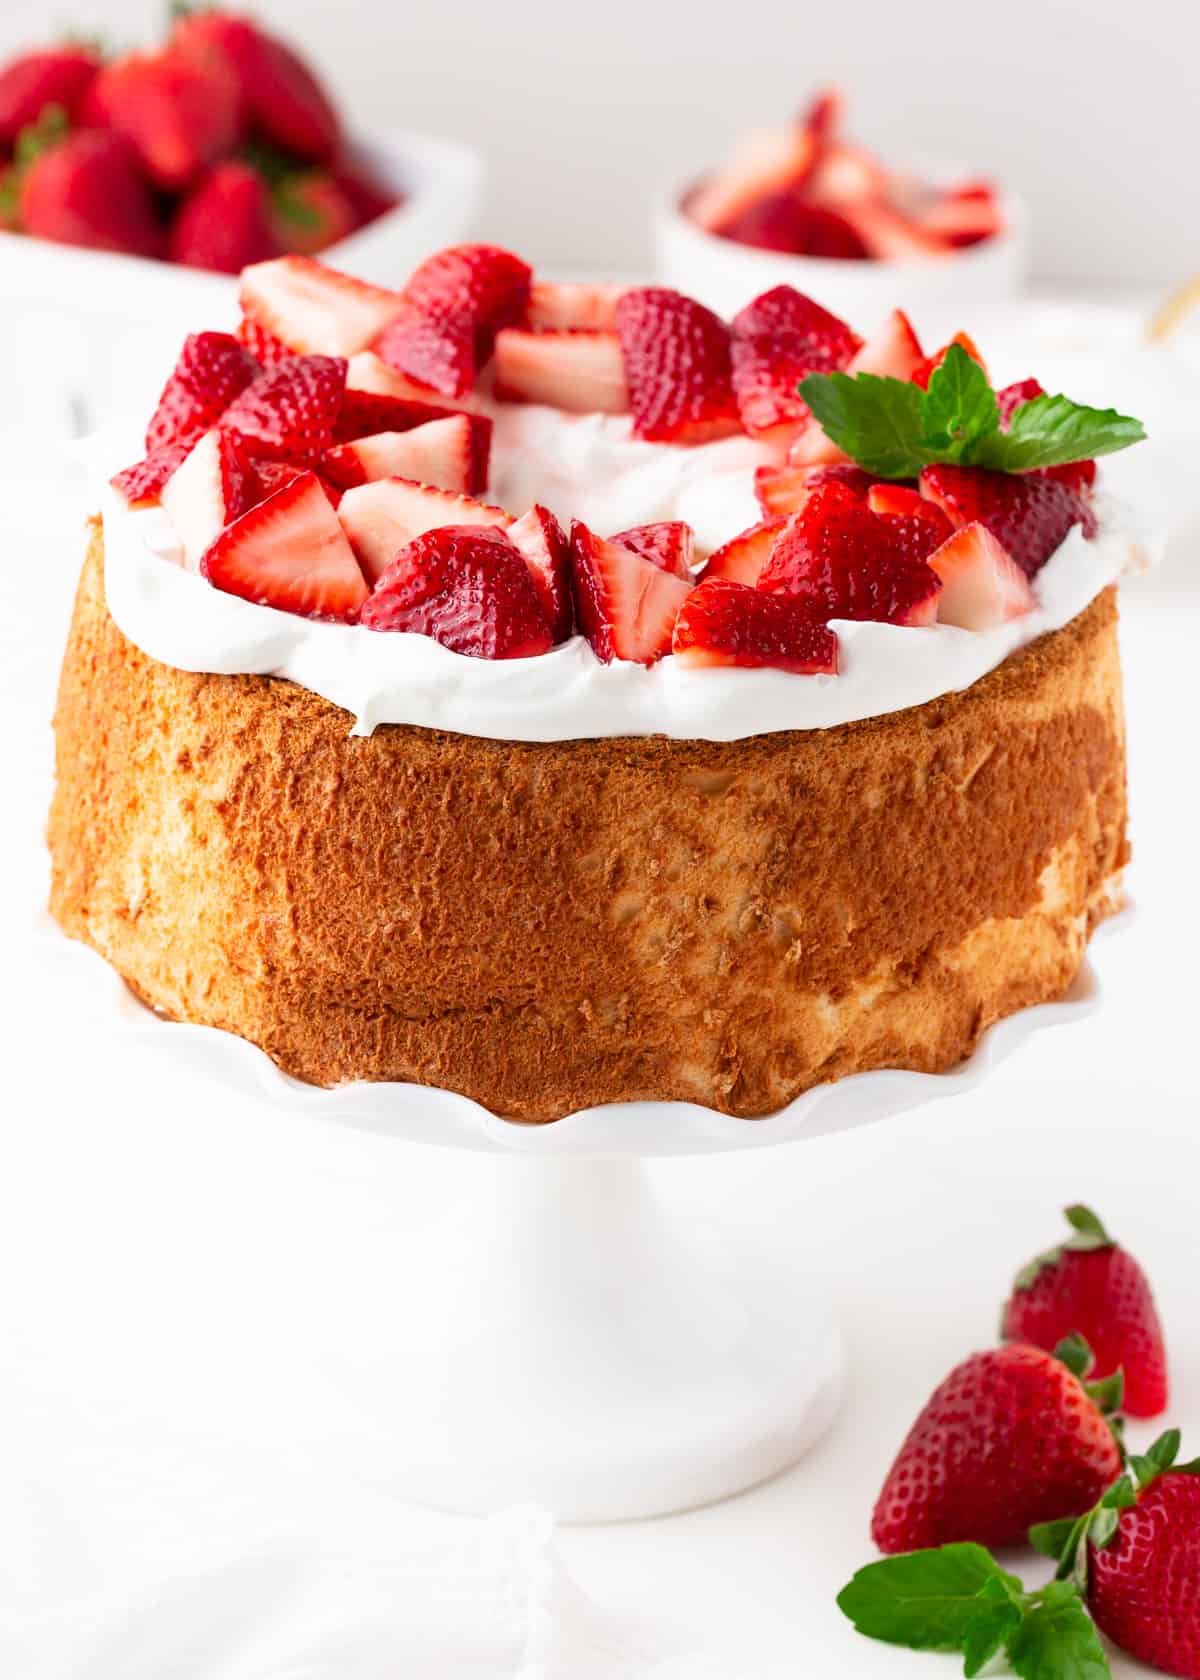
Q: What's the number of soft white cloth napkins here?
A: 1